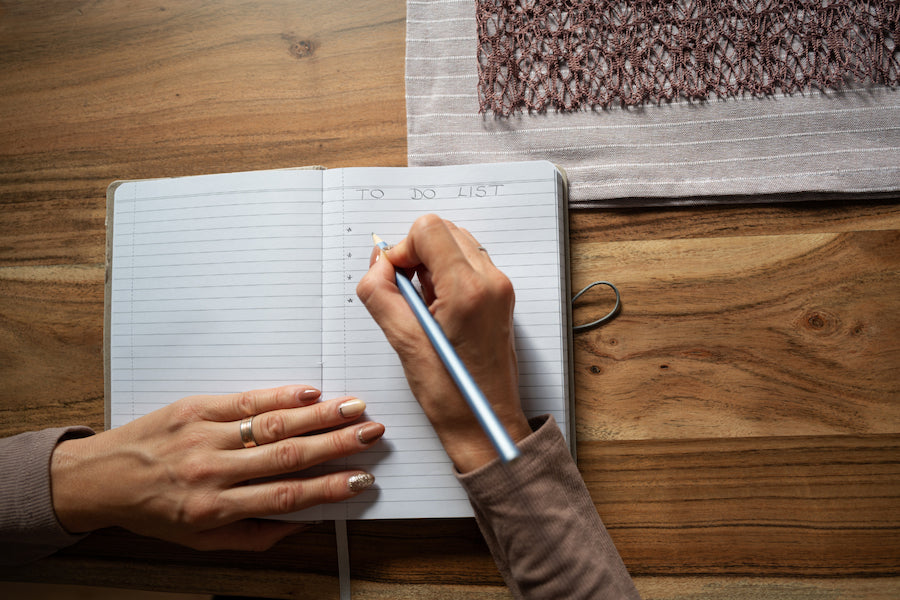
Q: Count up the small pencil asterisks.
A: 4